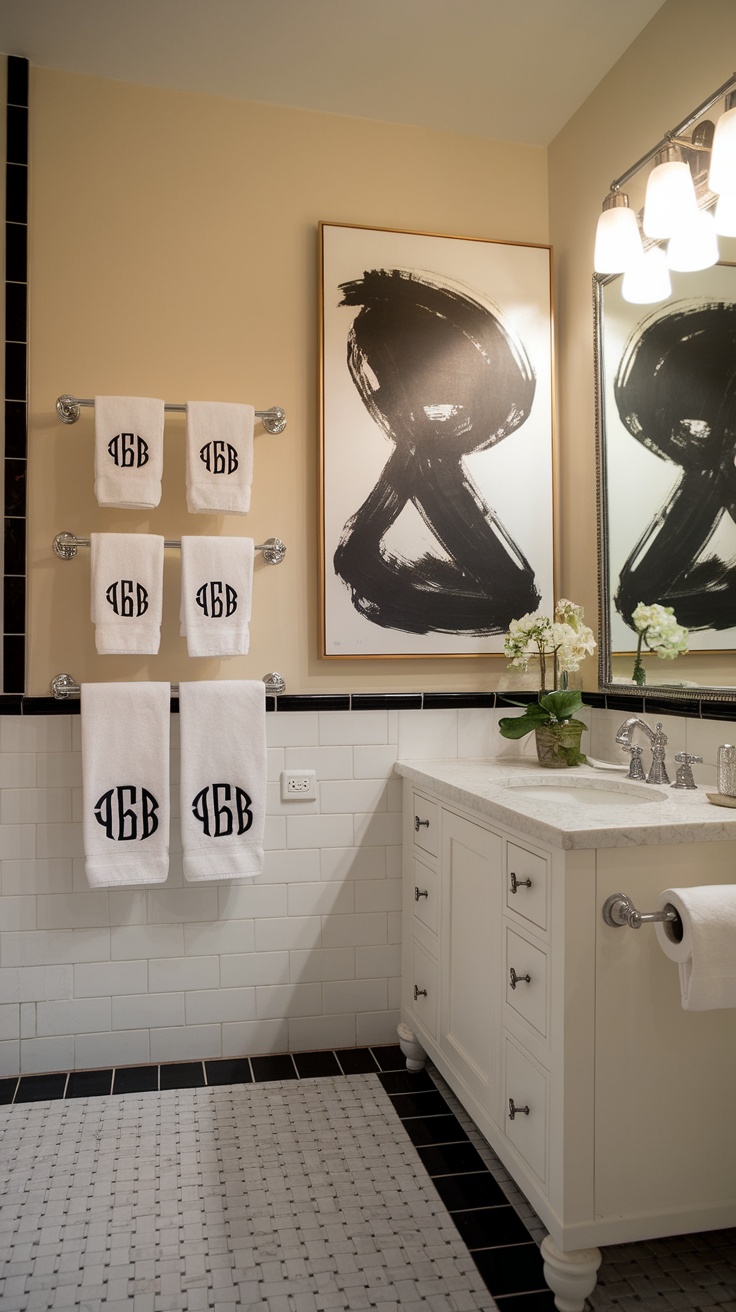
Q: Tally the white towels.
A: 6